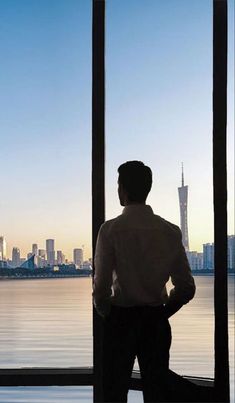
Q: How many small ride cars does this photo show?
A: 0